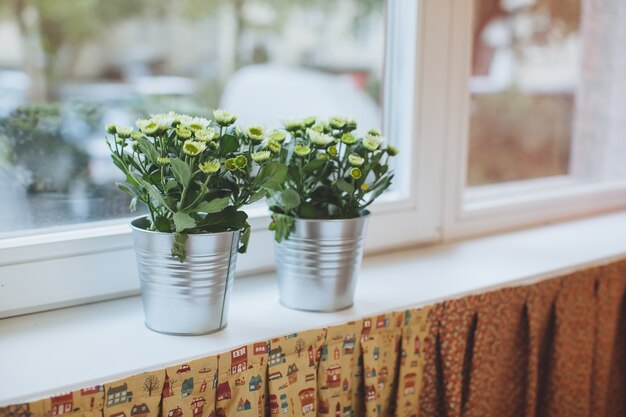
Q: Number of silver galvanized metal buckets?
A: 2